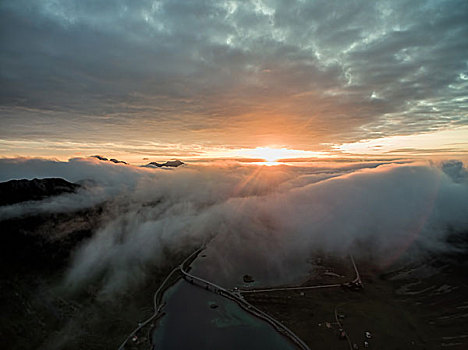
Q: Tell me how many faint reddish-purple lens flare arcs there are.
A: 1